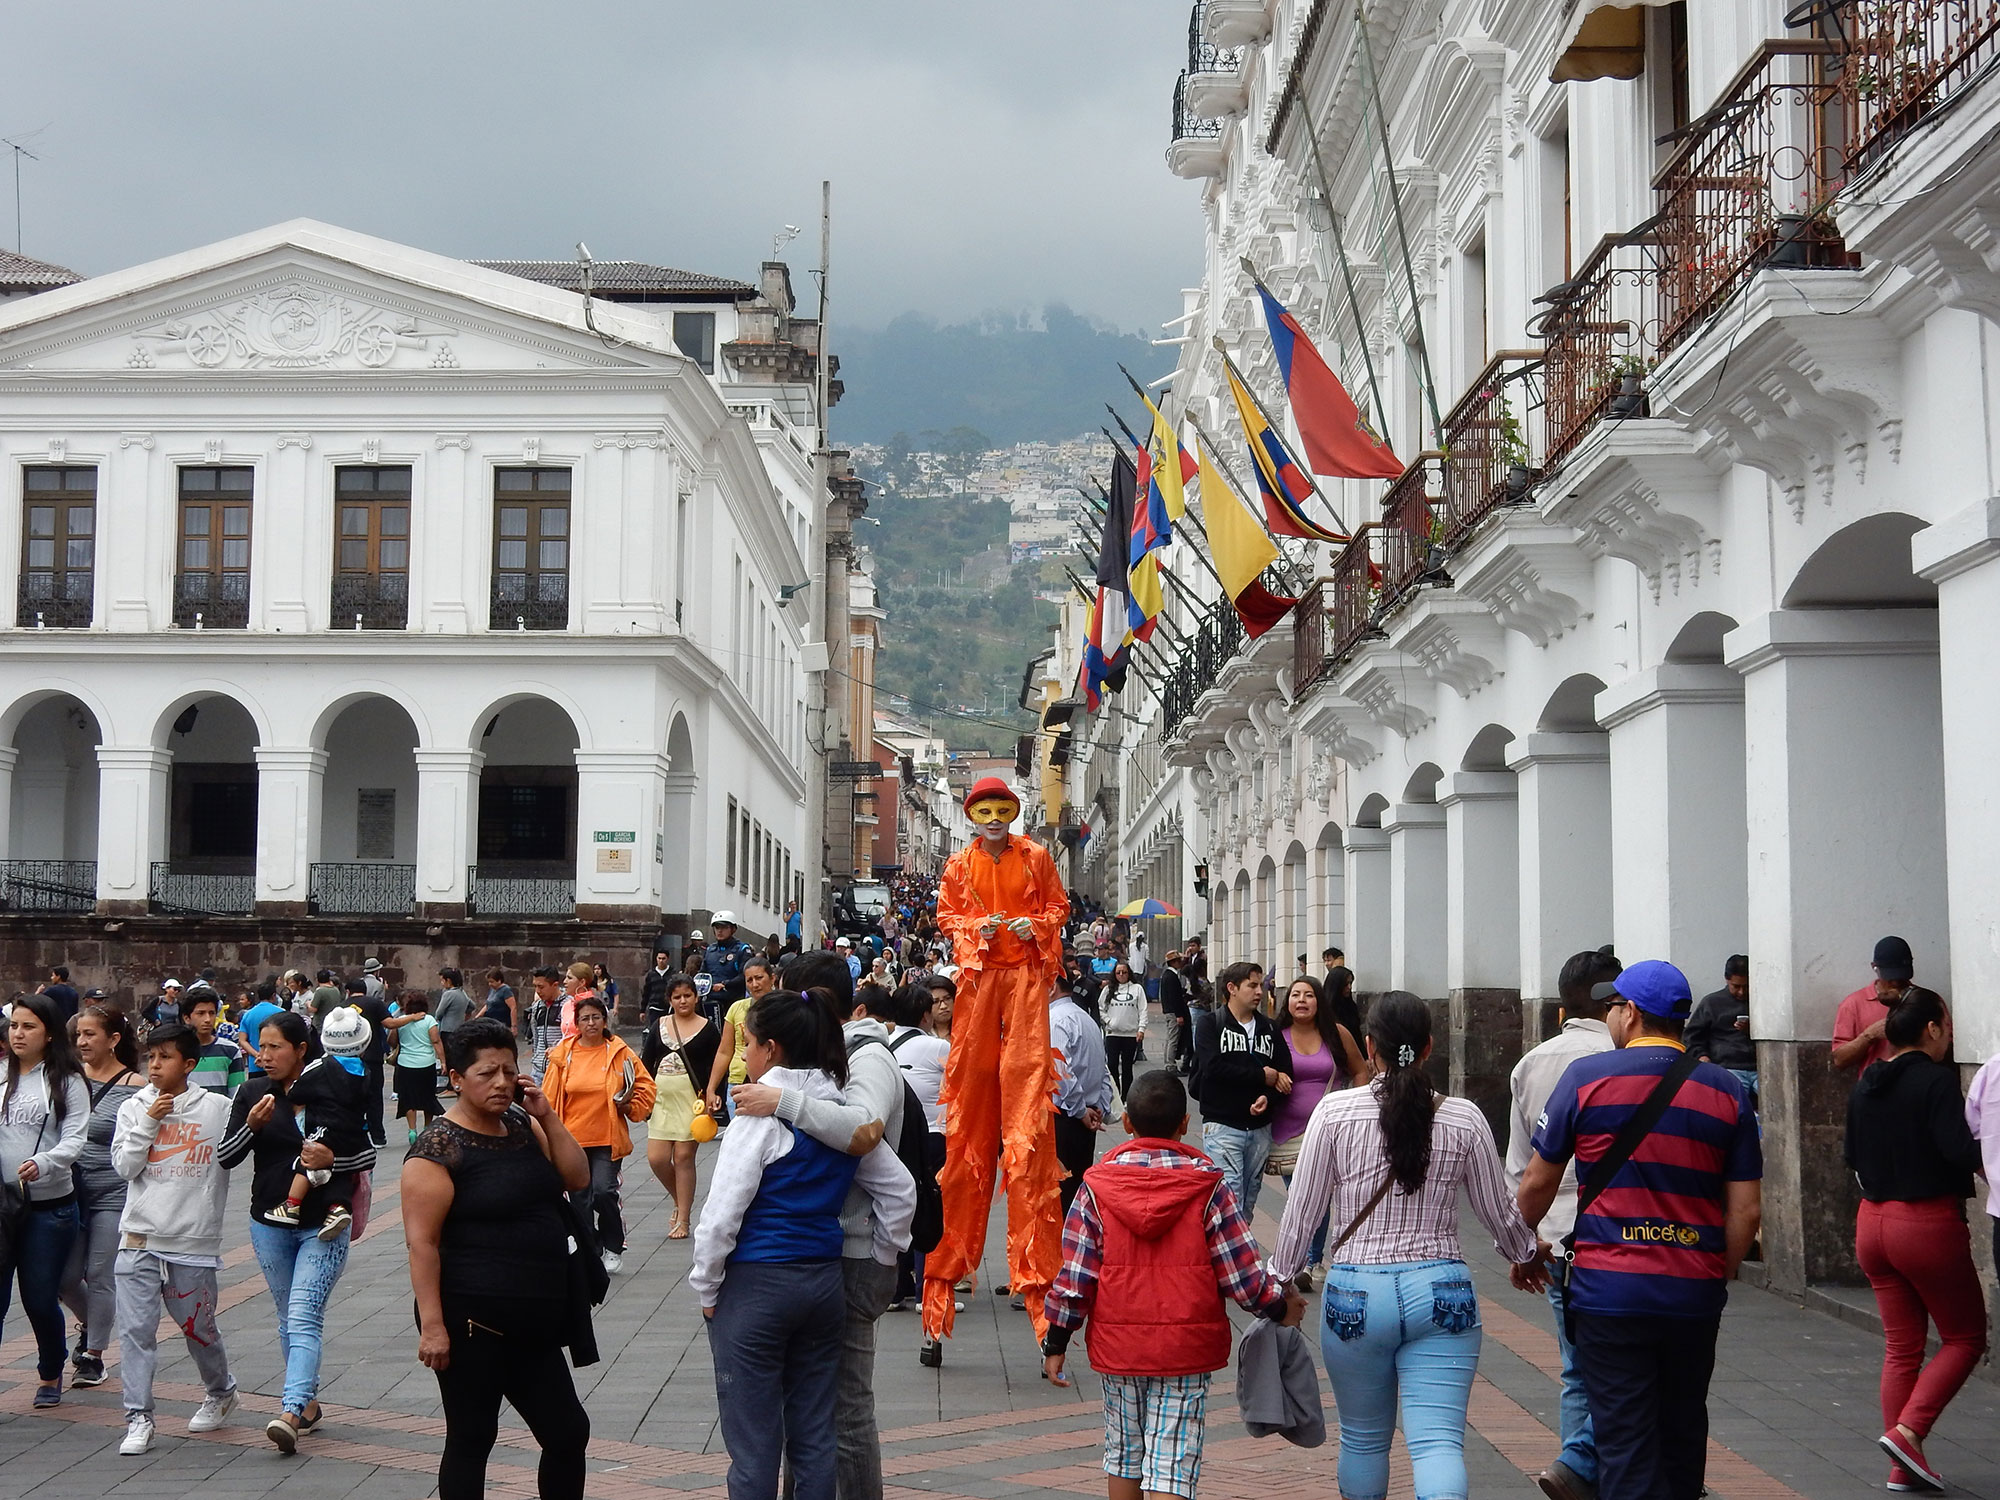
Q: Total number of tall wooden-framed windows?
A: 4